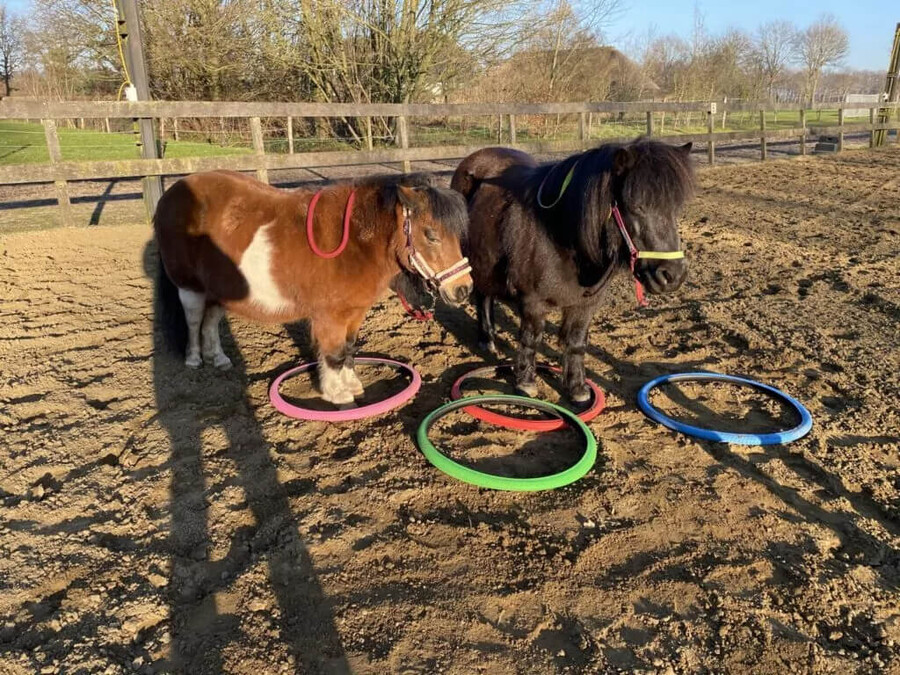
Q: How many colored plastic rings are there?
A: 4